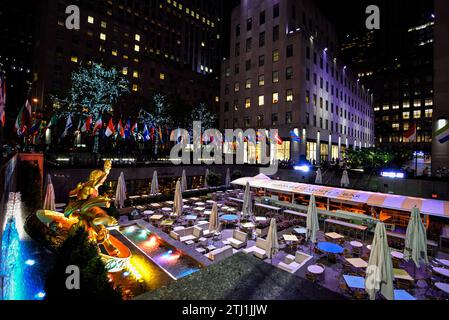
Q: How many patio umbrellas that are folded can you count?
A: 15